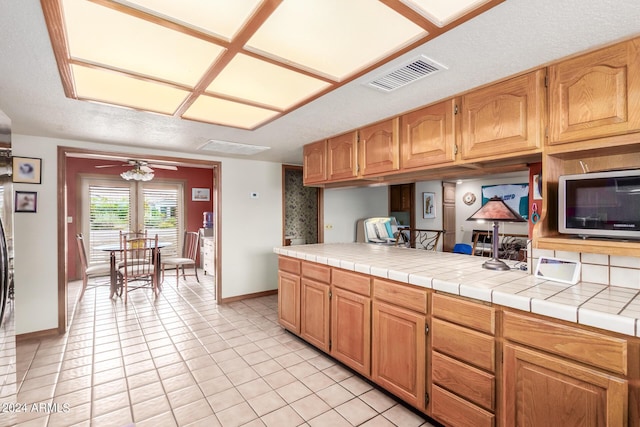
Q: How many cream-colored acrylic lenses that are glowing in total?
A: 7